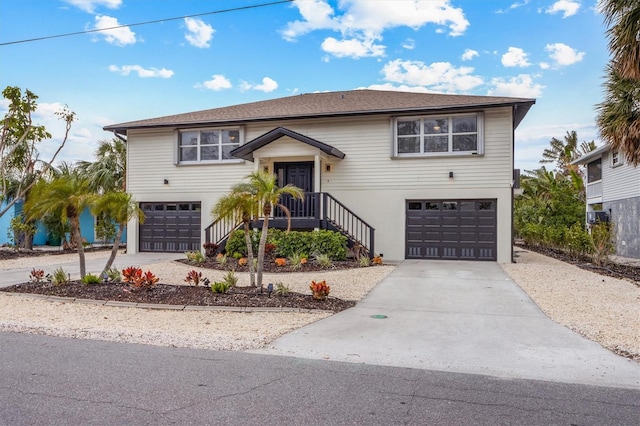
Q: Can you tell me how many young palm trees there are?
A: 4